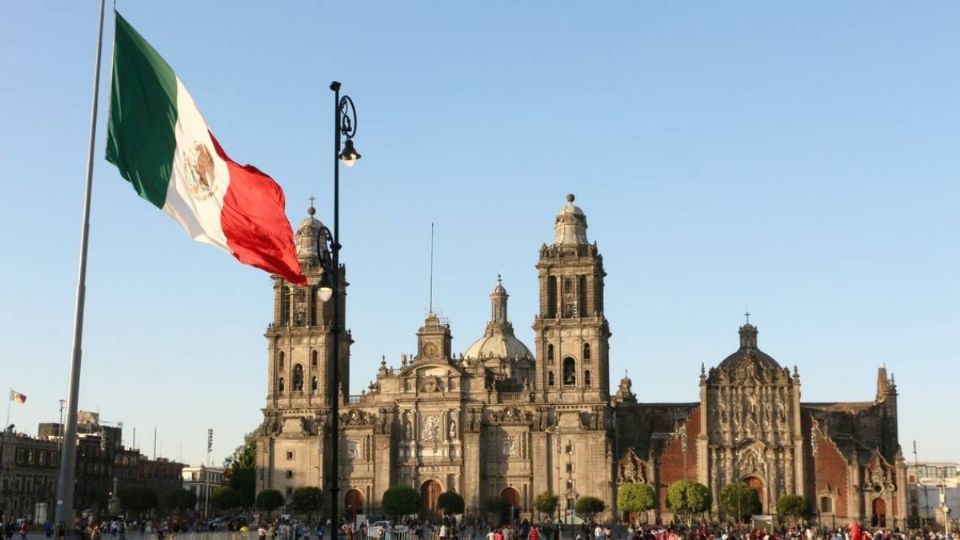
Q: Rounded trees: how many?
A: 14